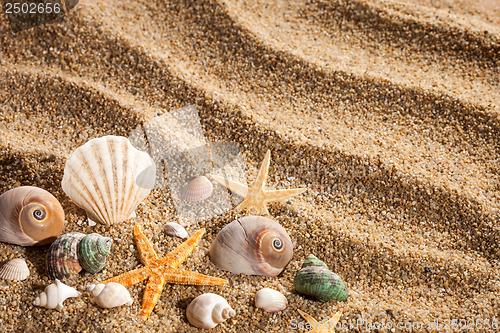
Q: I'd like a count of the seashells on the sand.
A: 12